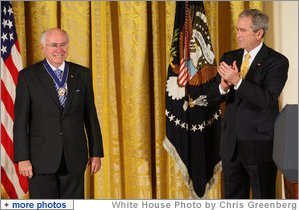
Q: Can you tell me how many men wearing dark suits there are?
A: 2